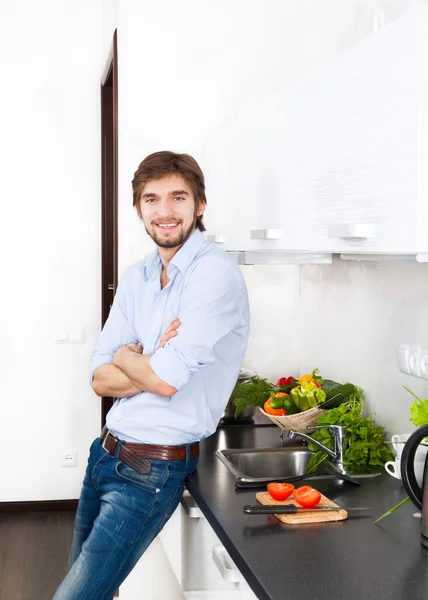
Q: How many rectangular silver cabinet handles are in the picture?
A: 5